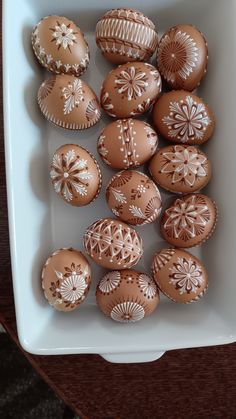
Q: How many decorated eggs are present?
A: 15